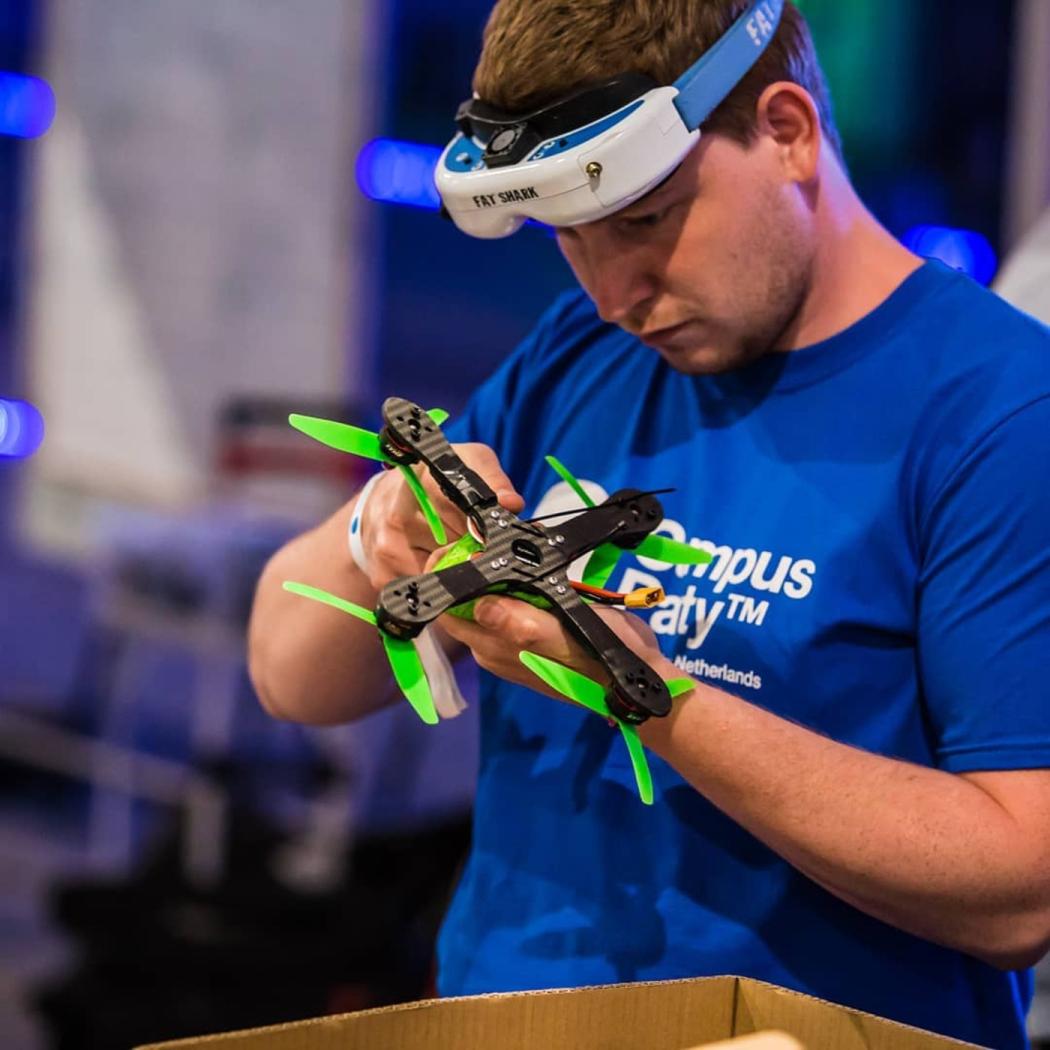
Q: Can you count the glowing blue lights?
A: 4